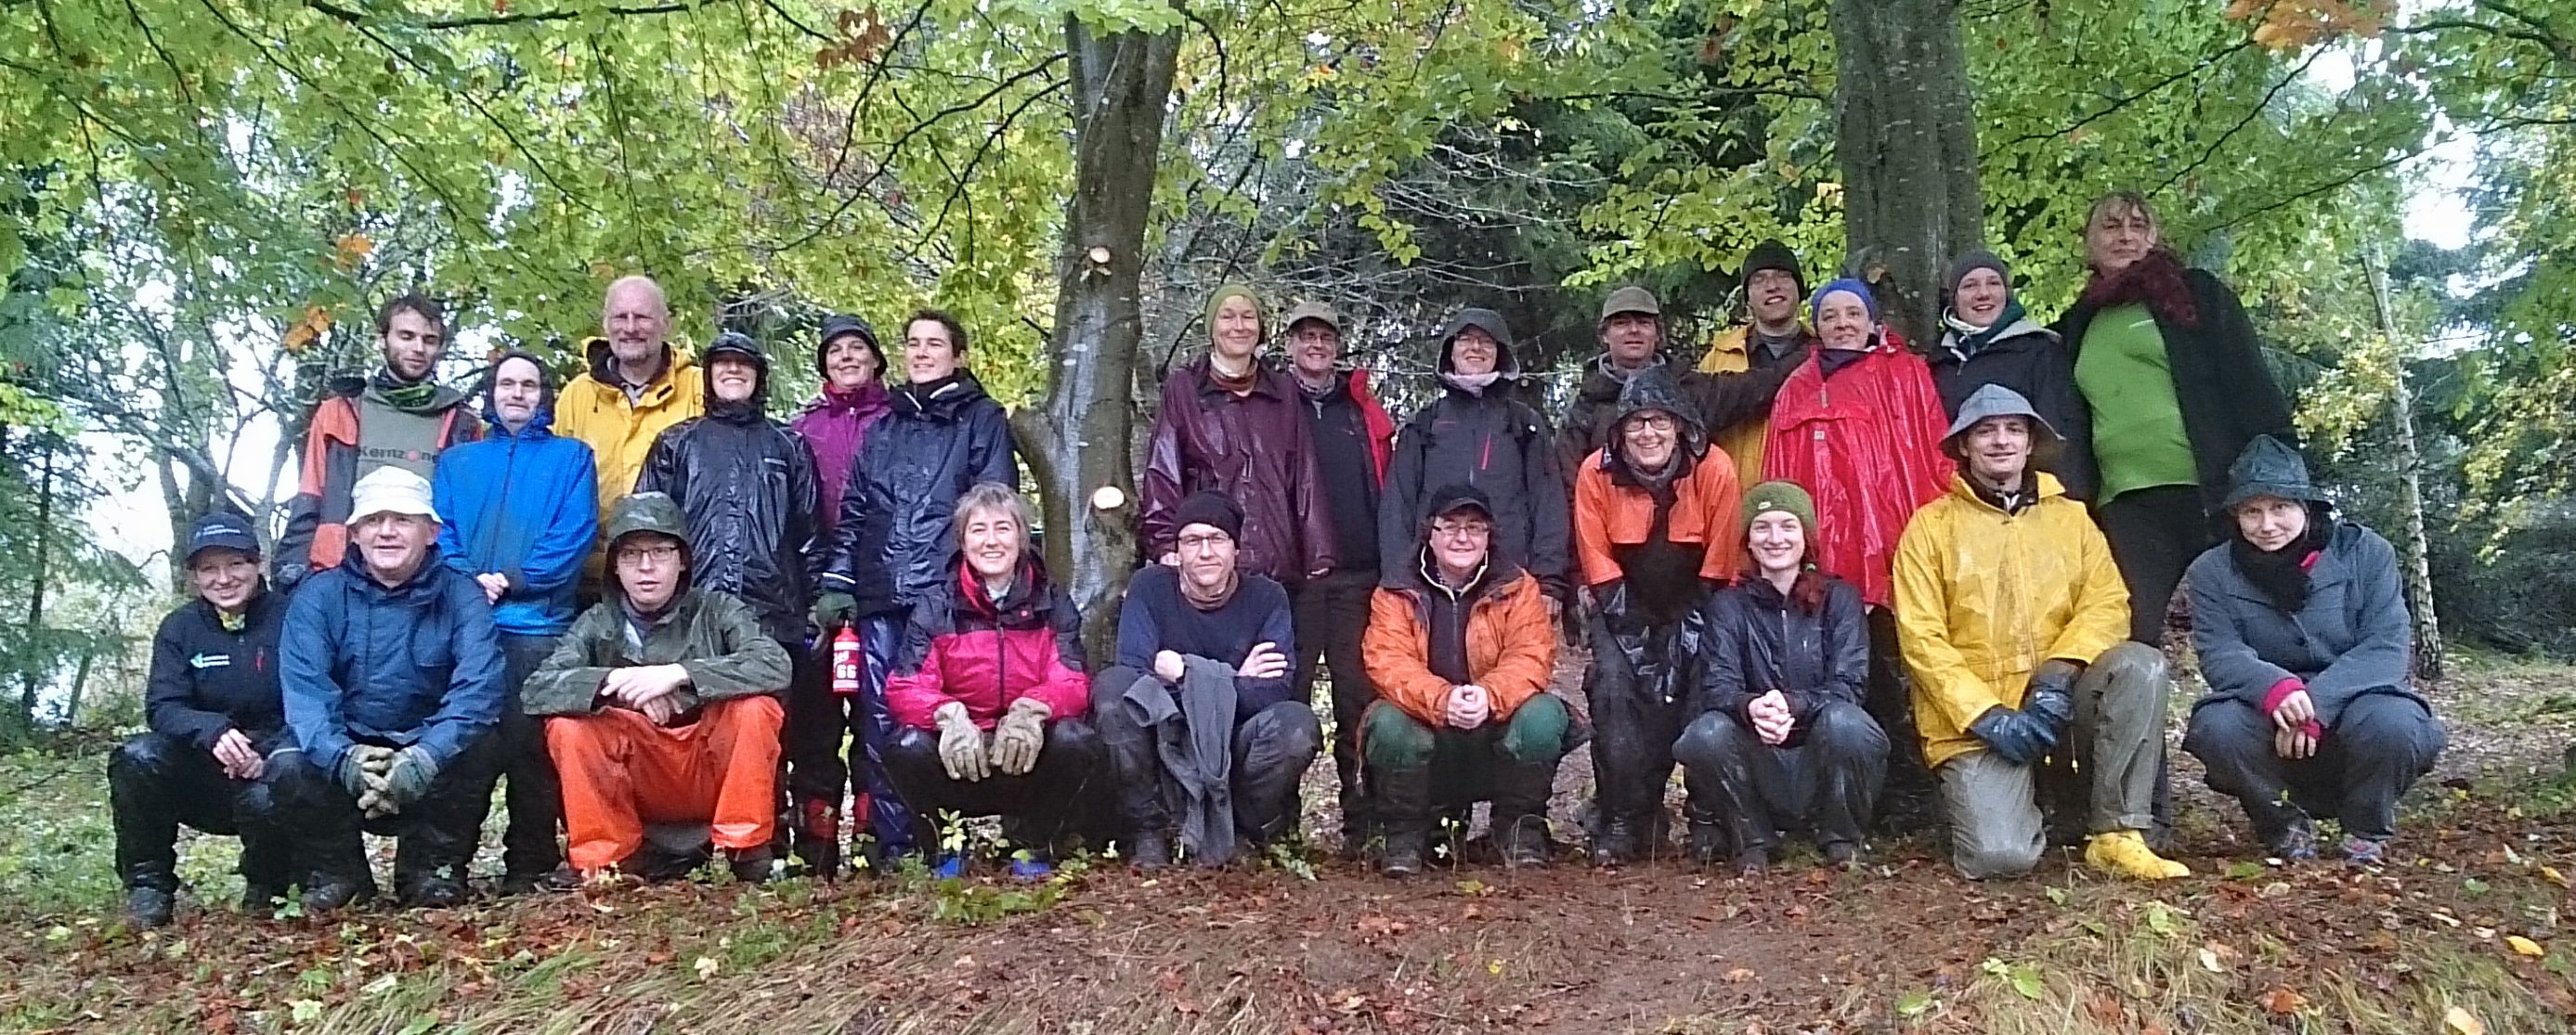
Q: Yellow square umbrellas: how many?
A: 0